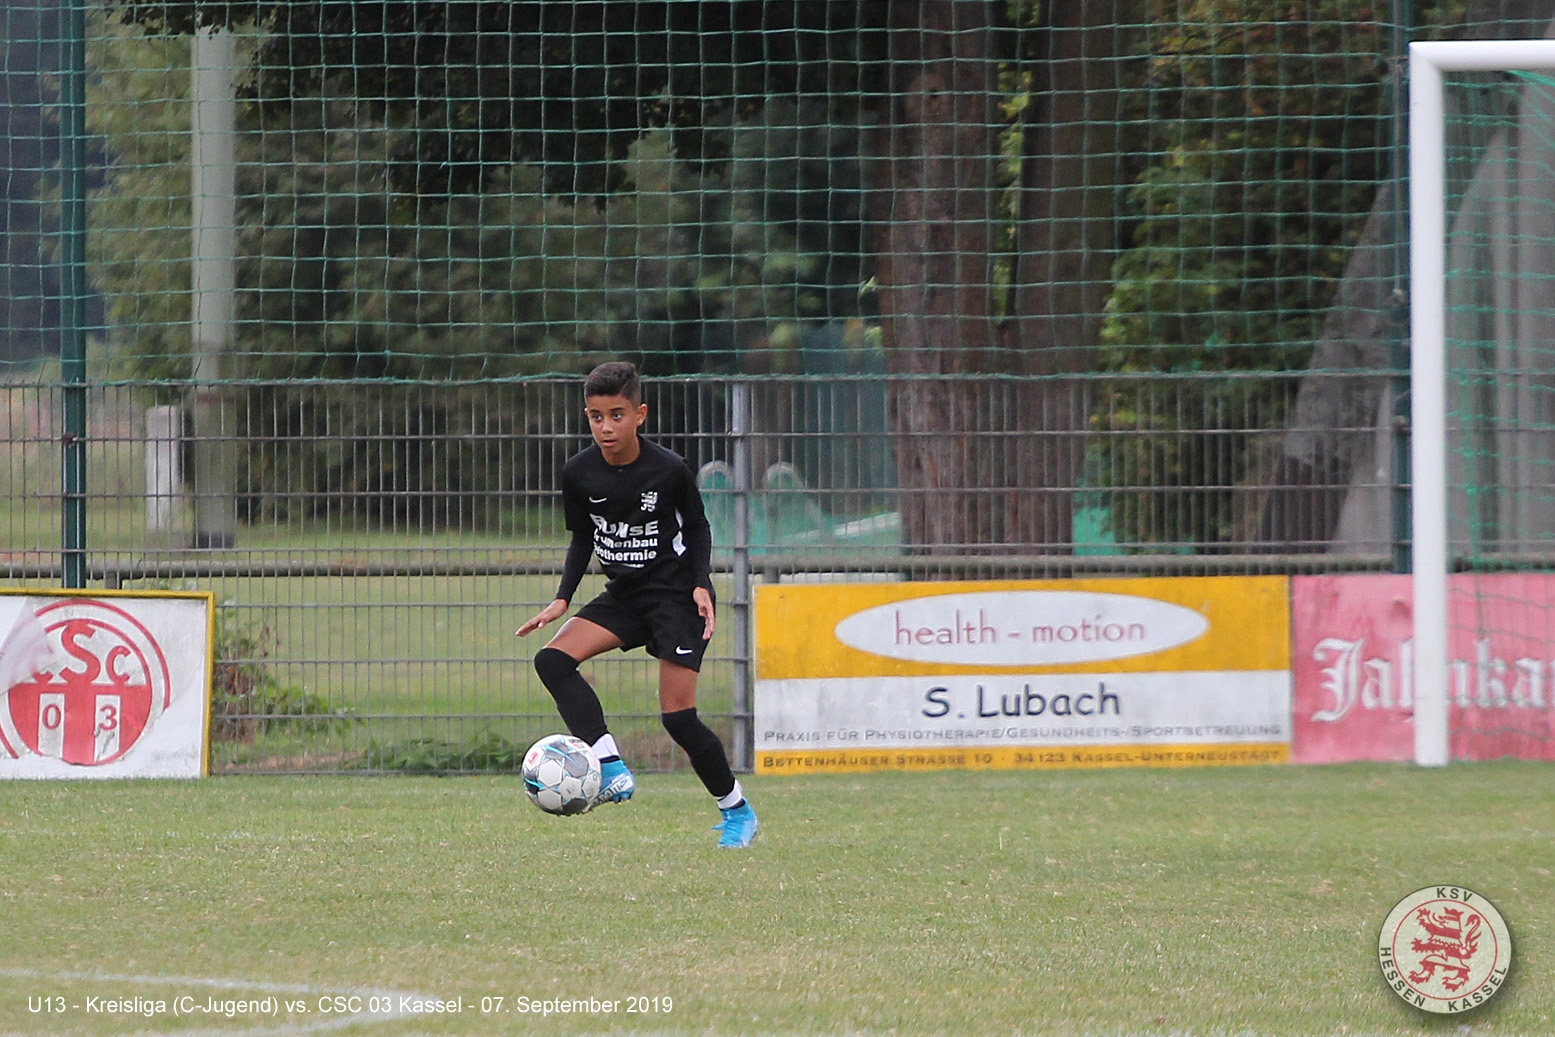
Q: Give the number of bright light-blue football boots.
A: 2